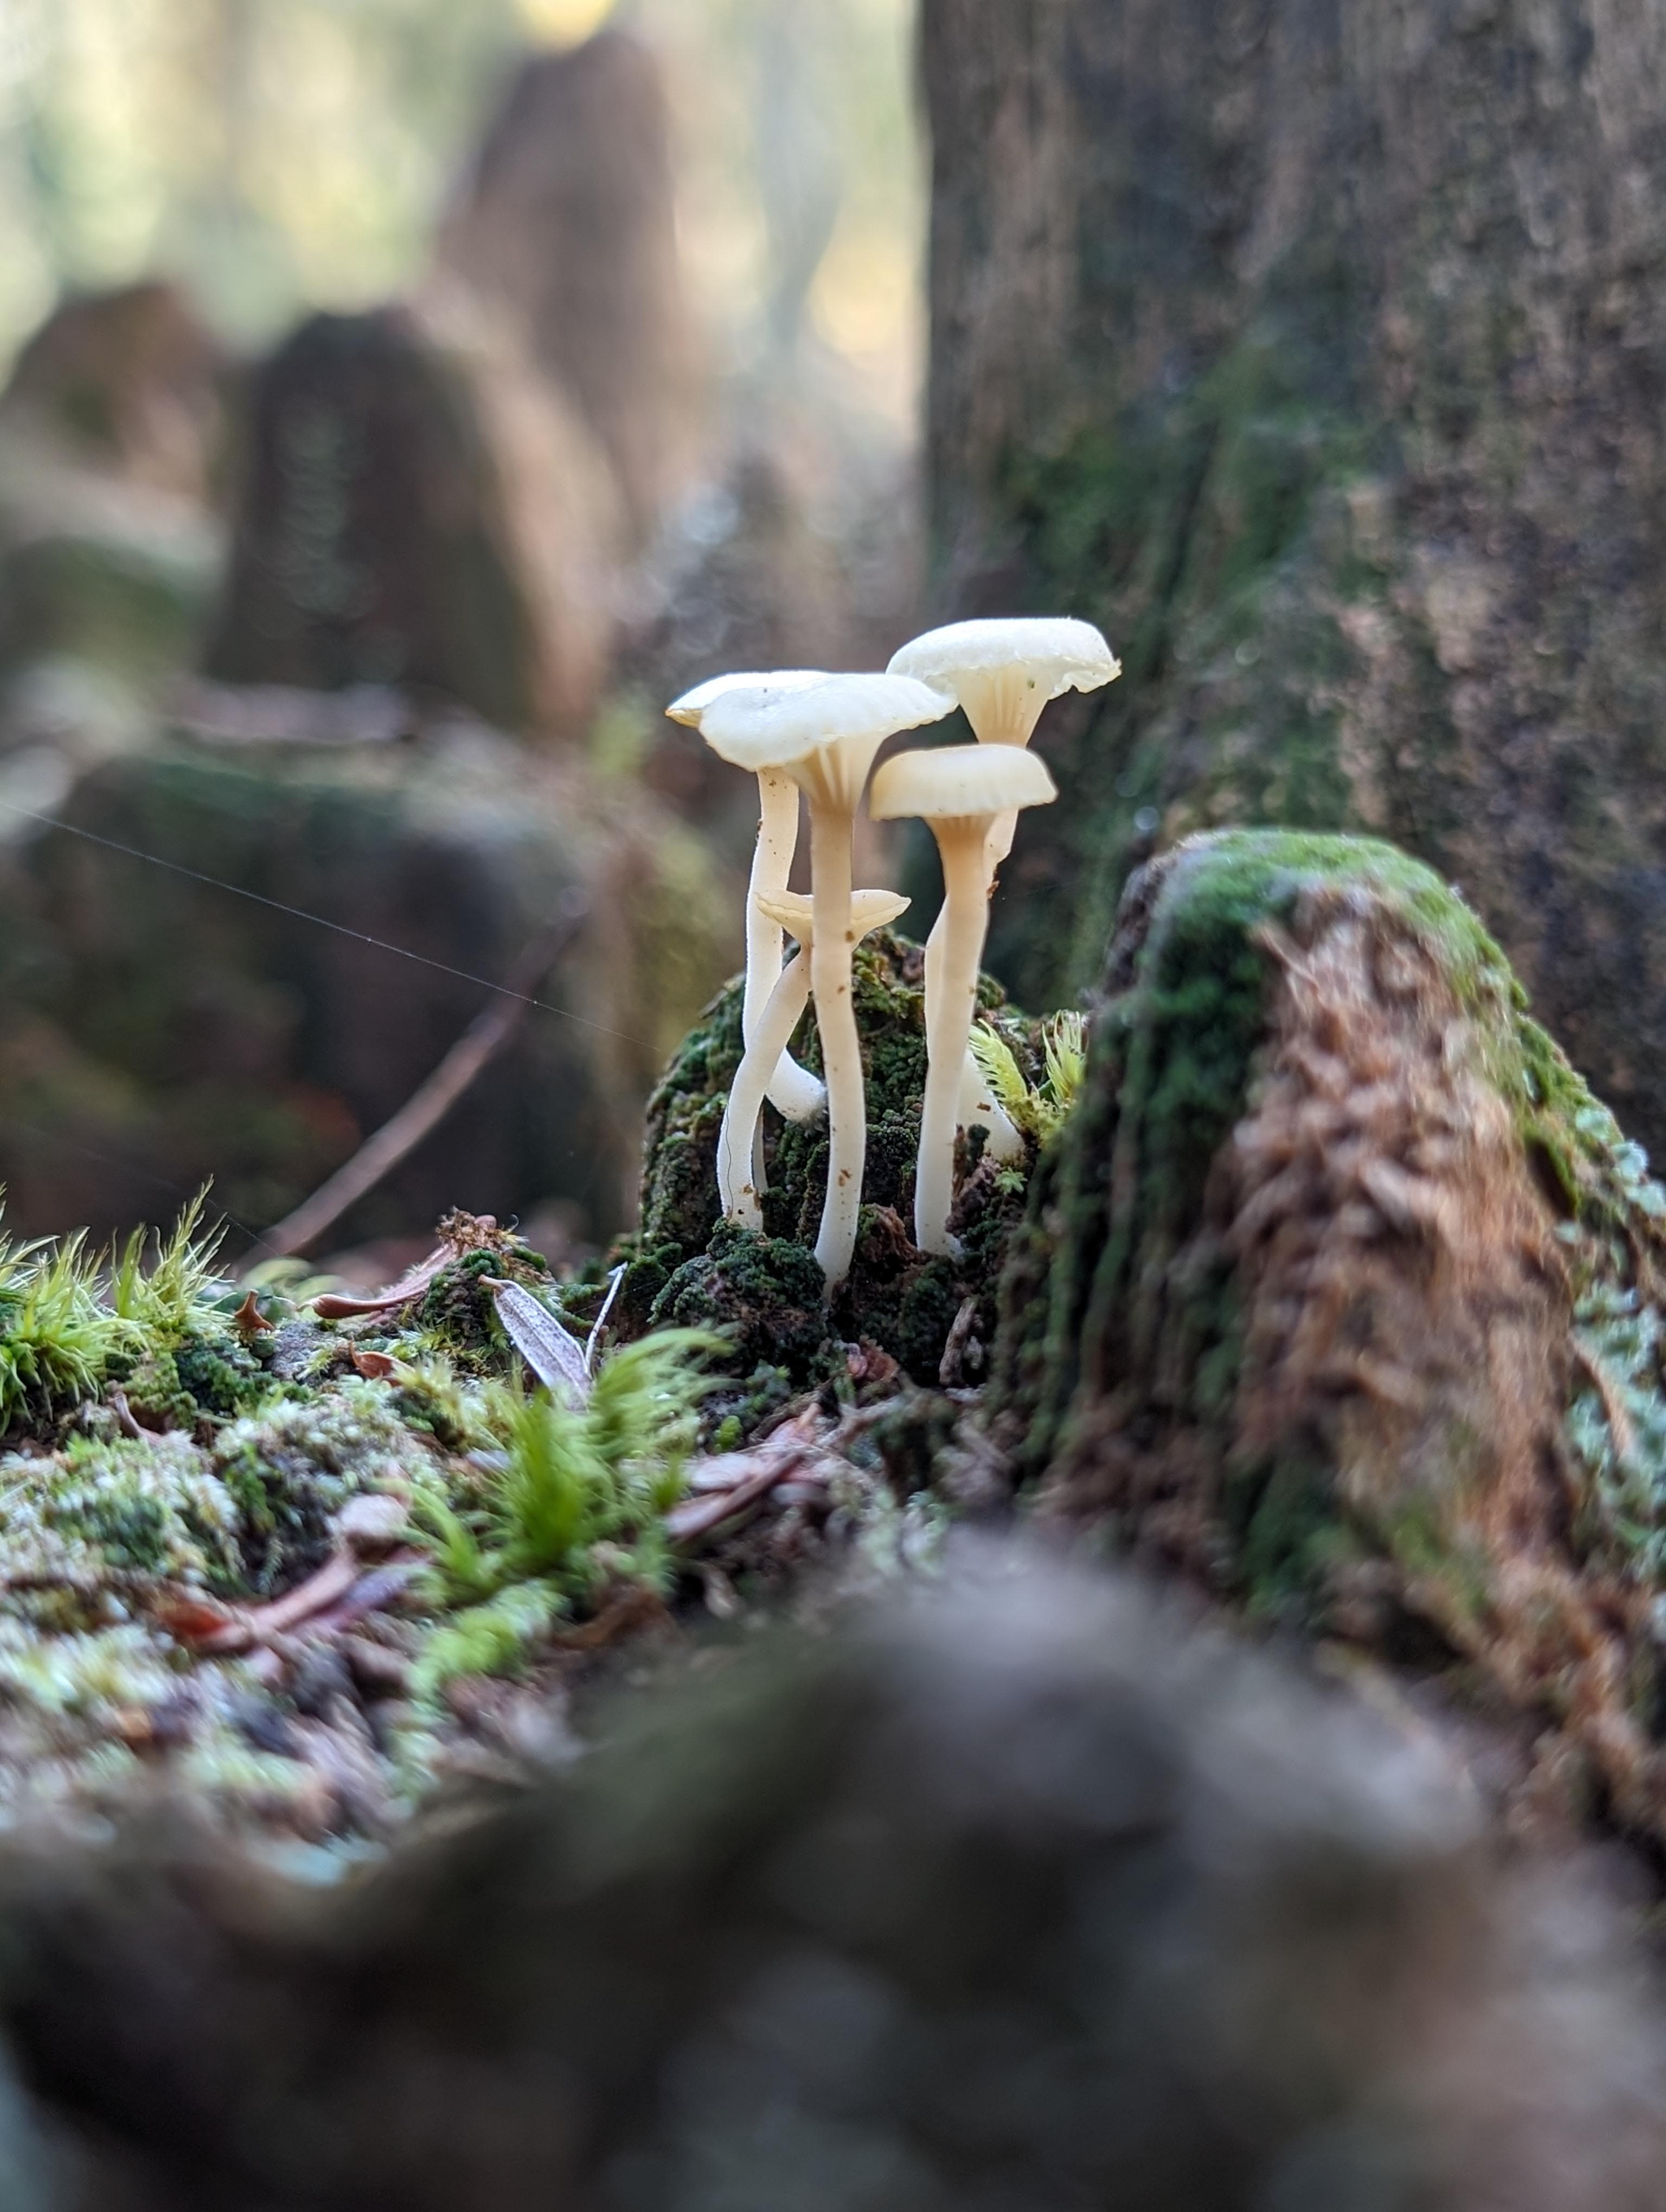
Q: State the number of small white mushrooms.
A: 5